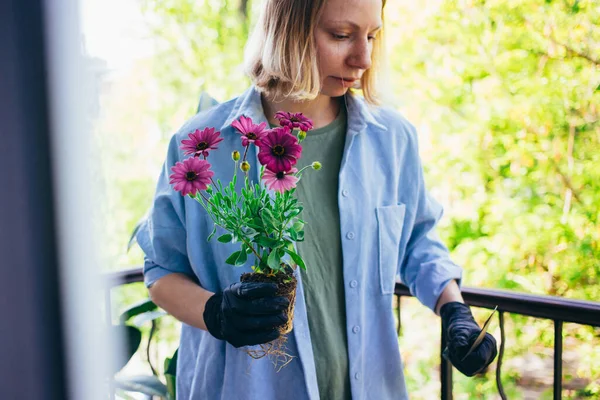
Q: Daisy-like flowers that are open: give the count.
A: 6